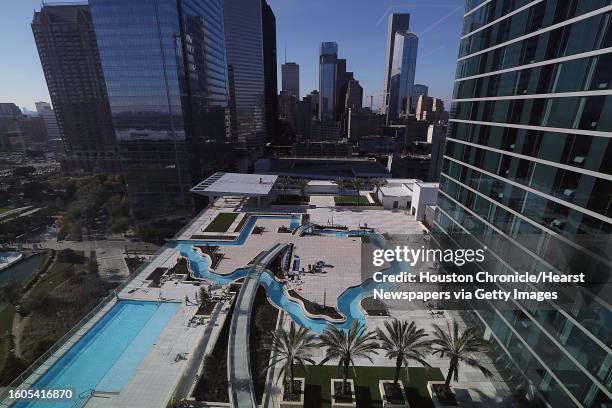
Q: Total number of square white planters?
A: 4